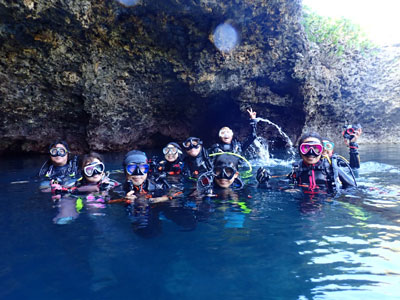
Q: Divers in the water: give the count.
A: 9